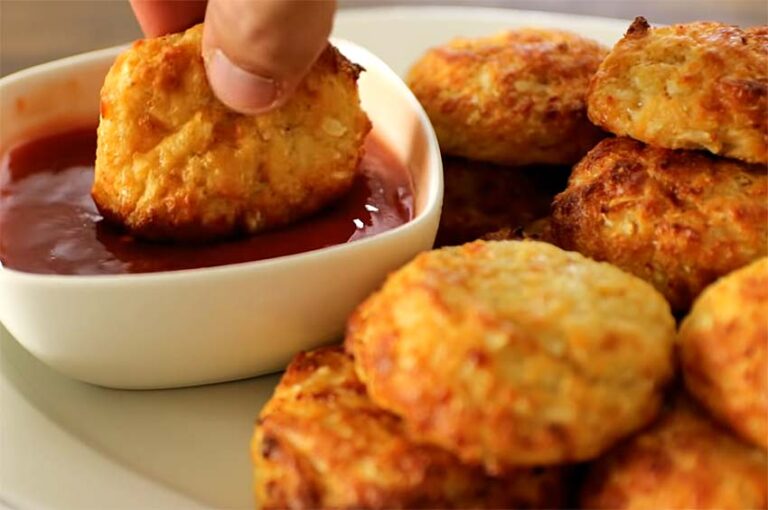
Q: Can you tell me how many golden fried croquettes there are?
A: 9